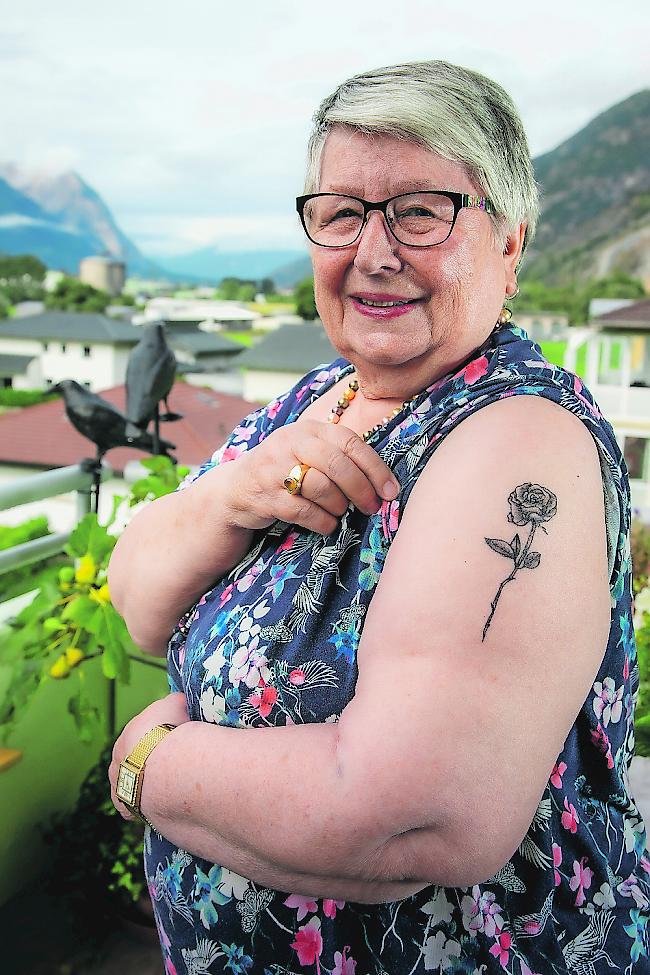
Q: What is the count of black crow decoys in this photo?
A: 2